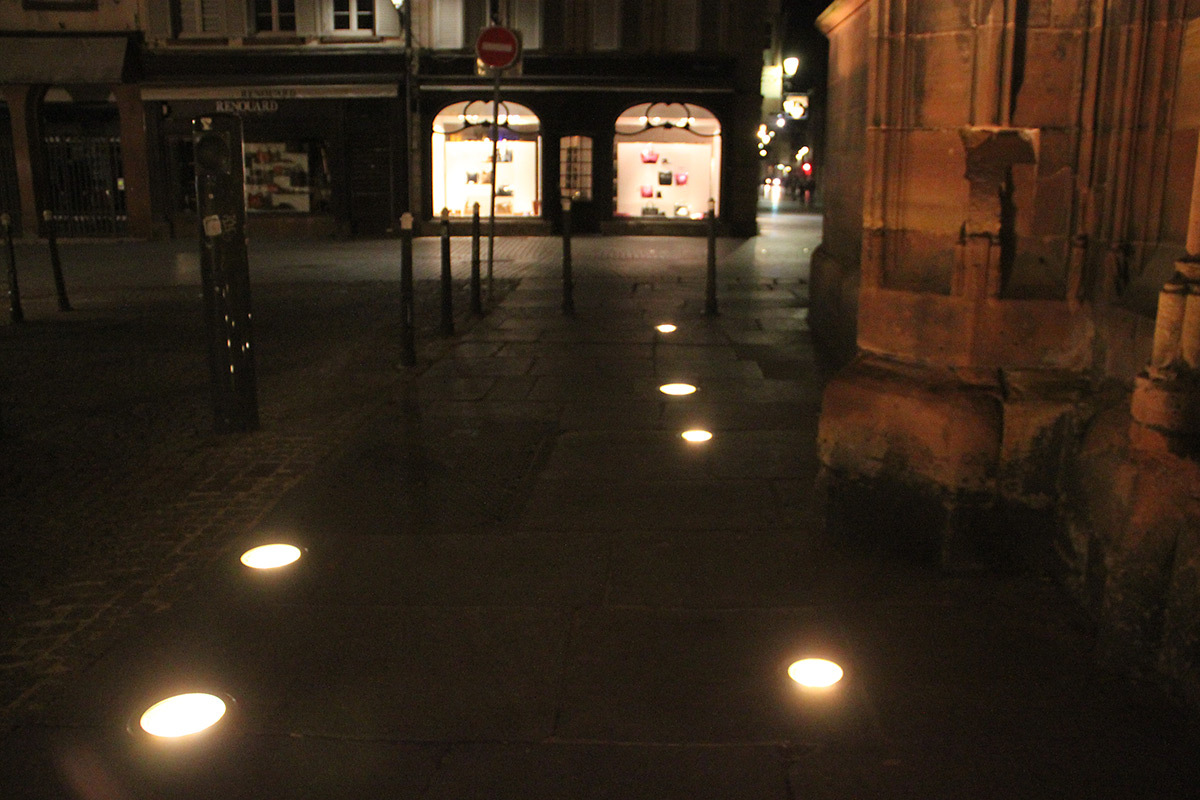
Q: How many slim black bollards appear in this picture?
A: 7